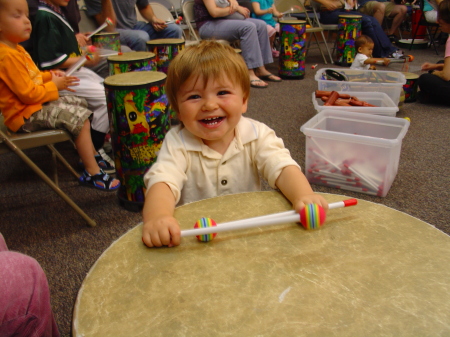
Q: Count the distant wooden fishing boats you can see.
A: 0